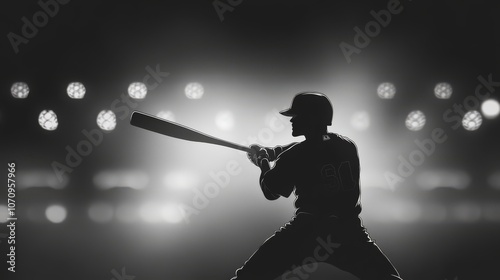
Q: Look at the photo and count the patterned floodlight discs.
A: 10